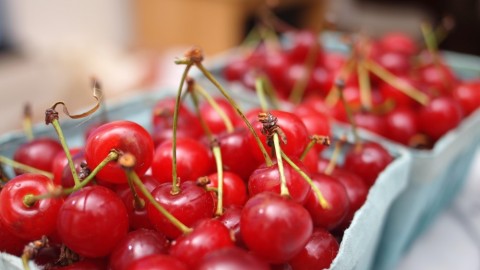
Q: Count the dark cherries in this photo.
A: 0